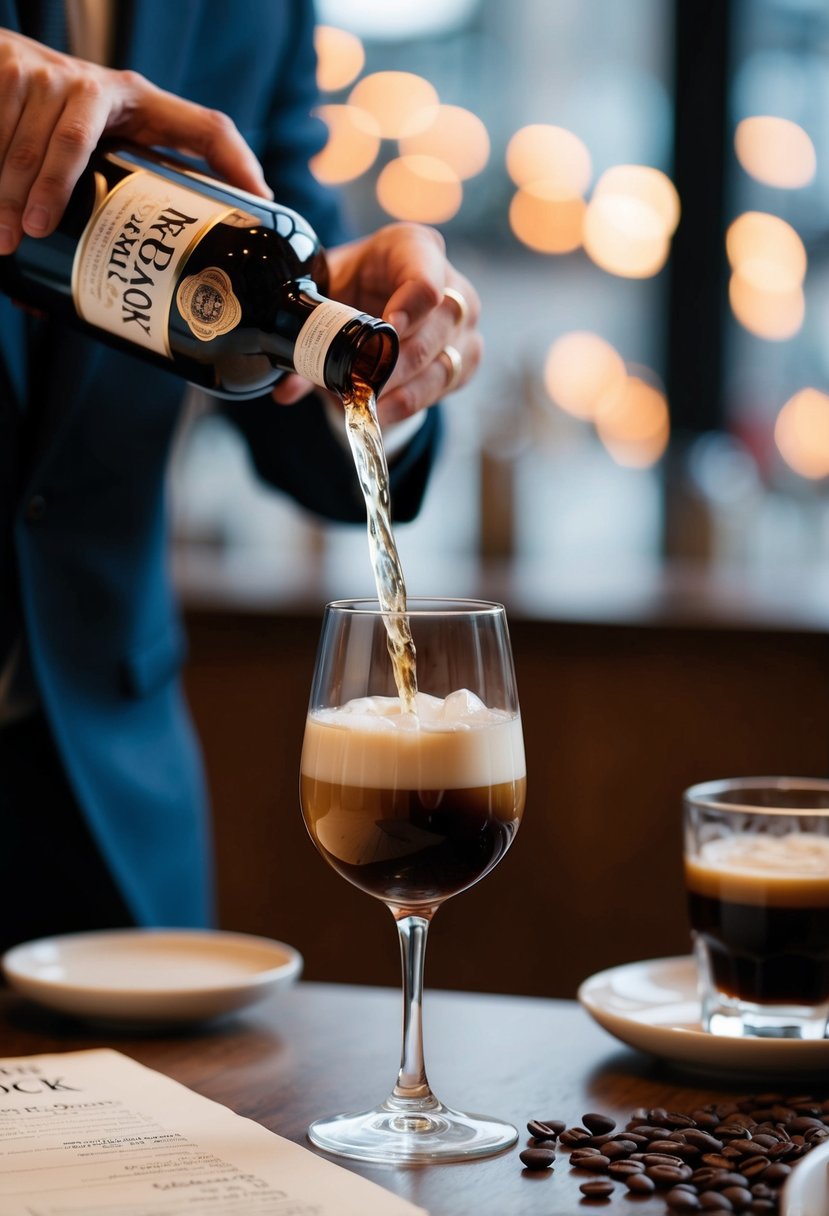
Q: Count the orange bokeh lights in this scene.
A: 15